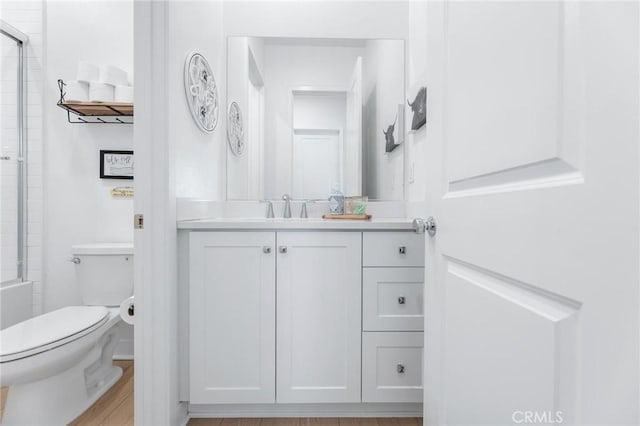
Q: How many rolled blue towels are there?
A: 0